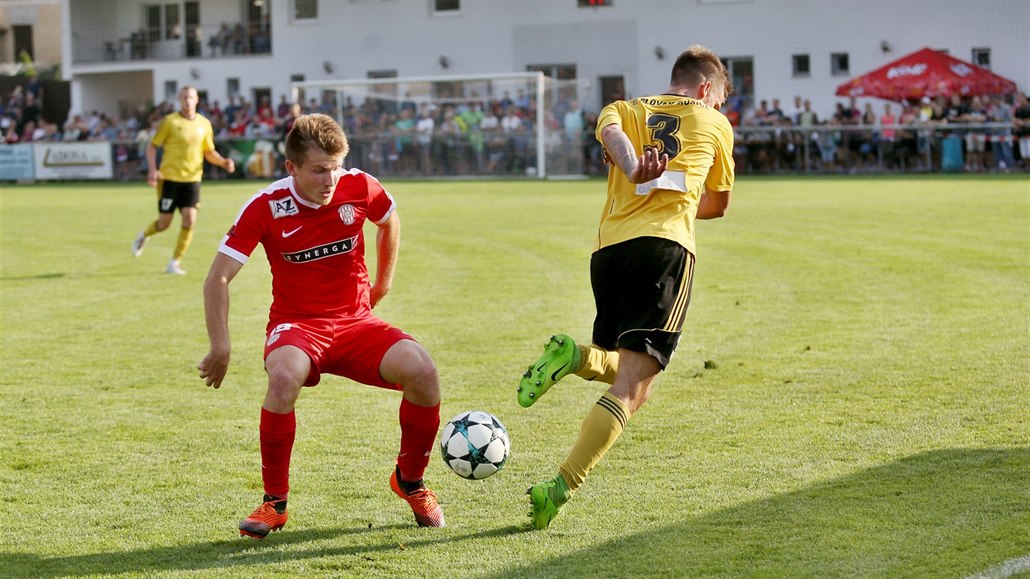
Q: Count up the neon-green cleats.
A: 2